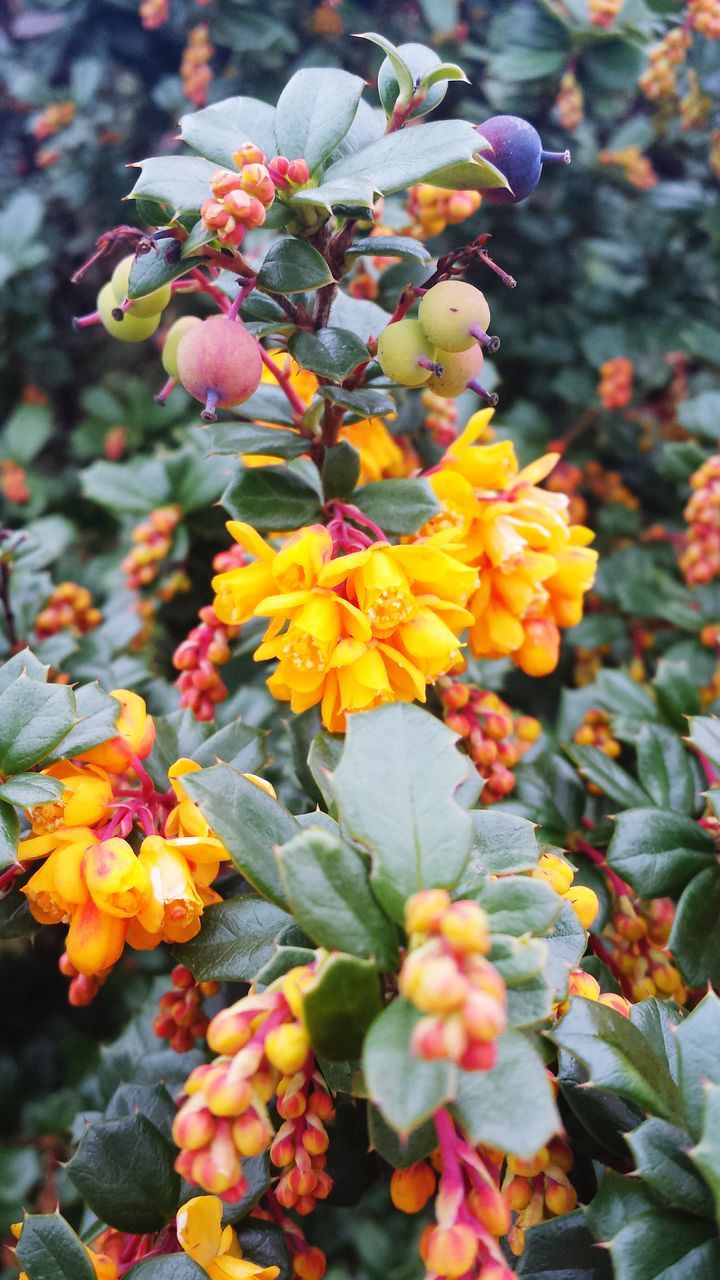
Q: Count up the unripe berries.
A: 7